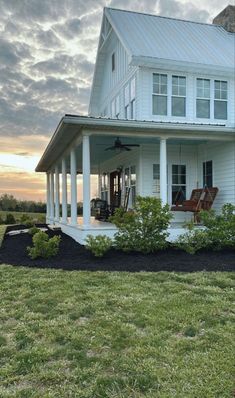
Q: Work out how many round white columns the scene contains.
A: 7